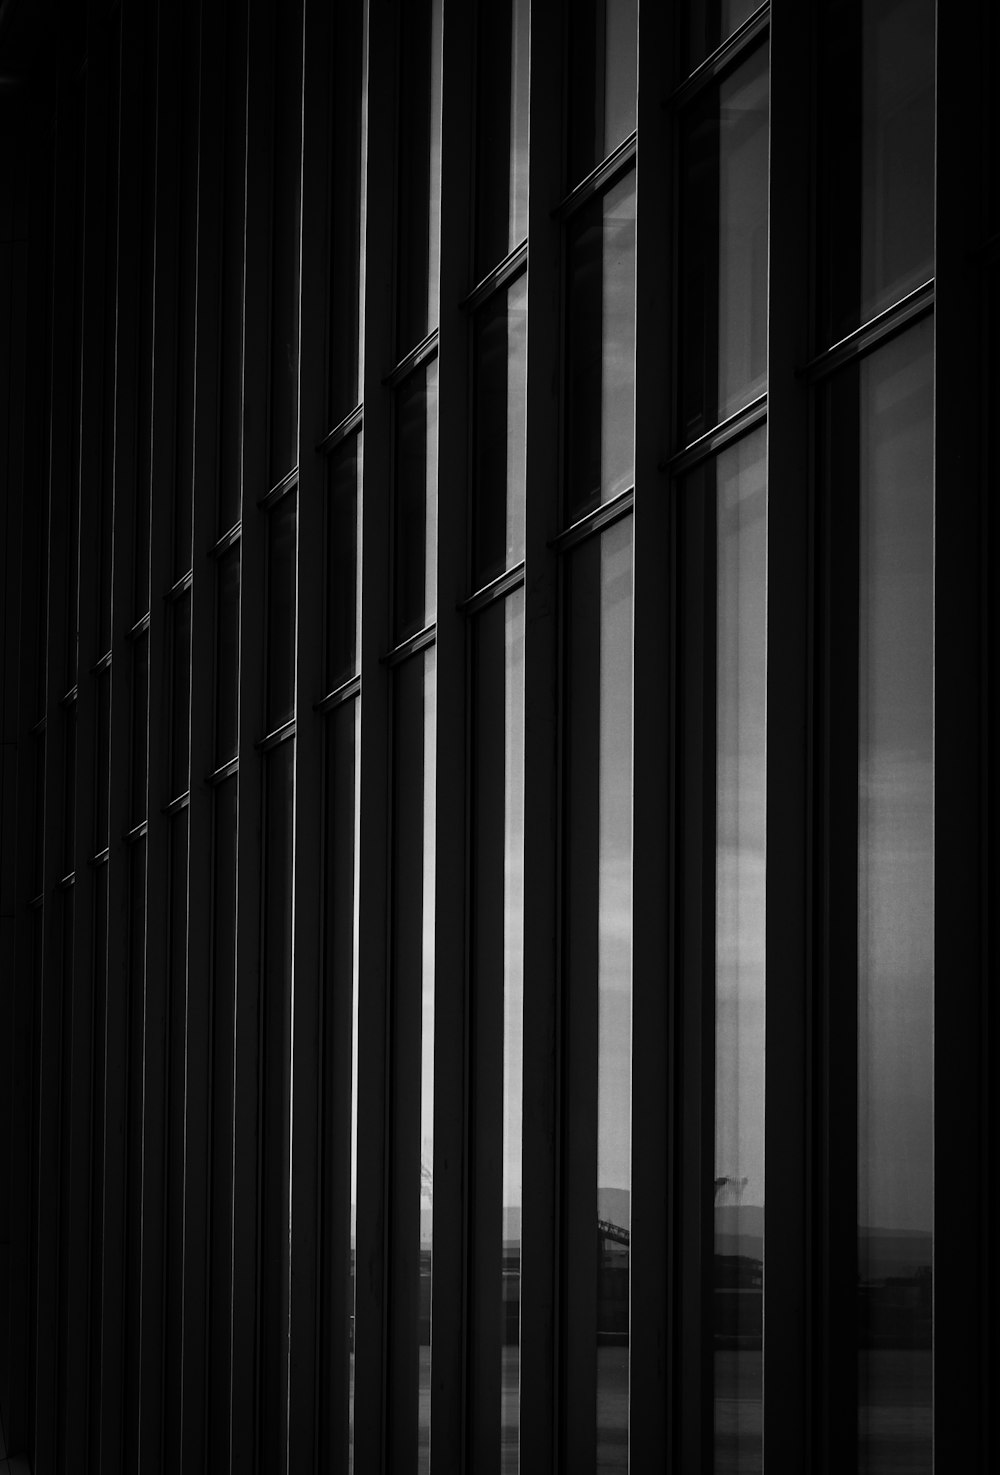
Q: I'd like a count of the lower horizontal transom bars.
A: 13